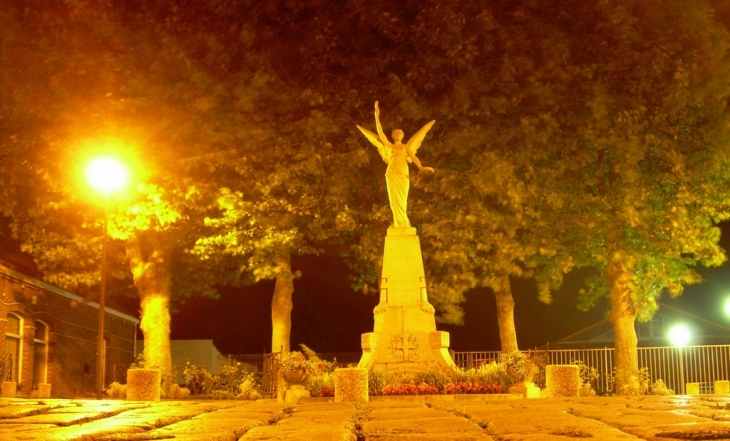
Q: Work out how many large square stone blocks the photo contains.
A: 3